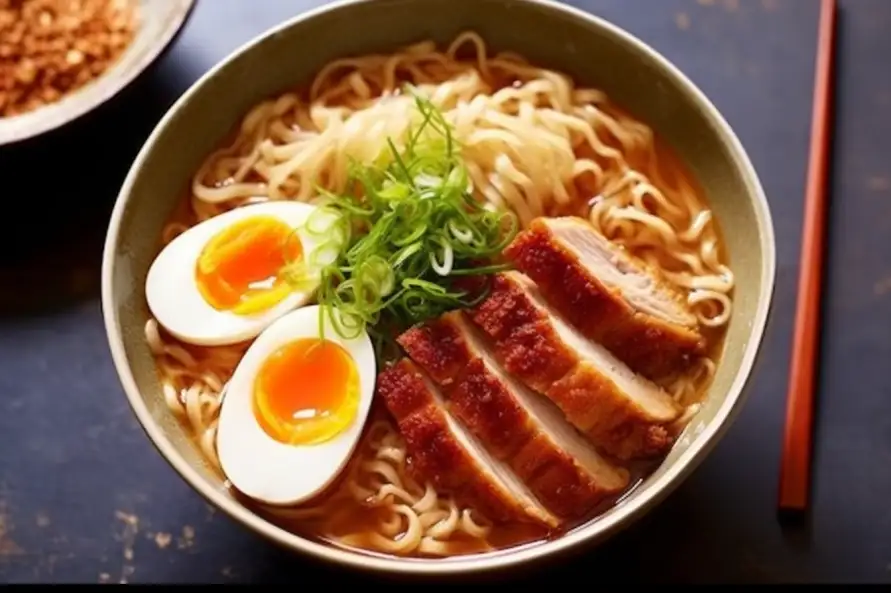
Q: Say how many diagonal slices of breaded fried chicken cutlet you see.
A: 4